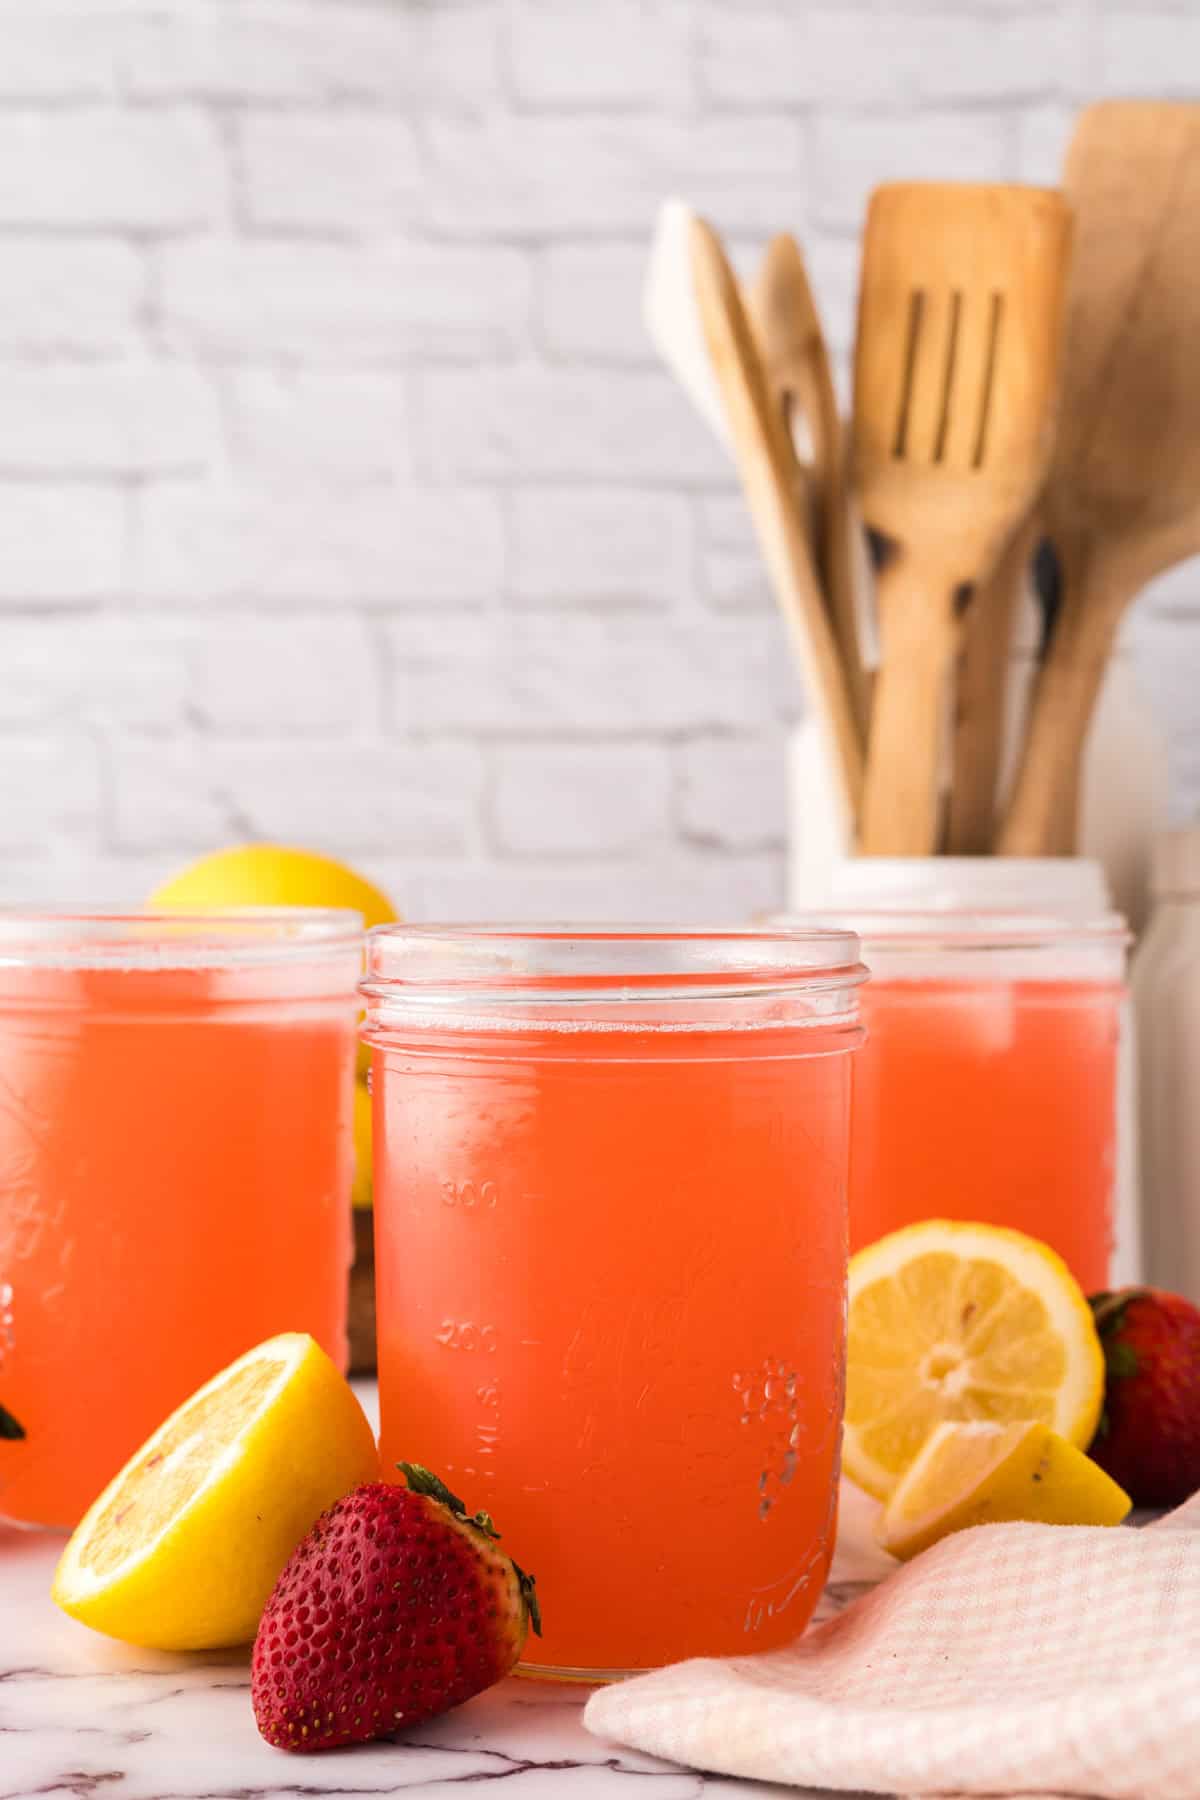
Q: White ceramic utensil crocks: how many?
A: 1